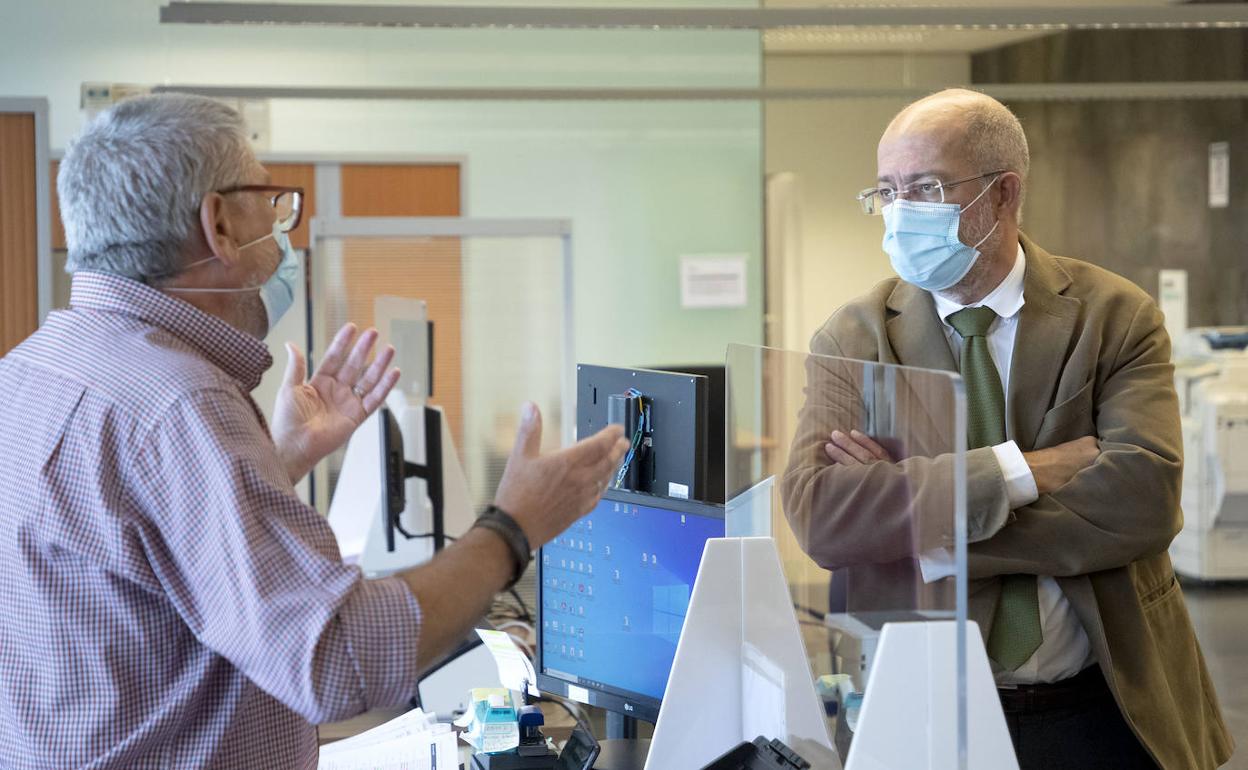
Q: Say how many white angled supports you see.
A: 4